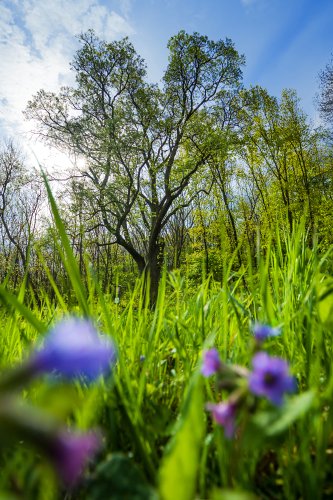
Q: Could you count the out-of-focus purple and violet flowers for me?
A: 6